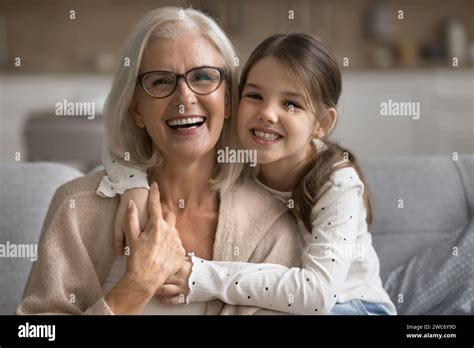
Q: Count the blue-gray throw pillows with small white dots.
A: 1